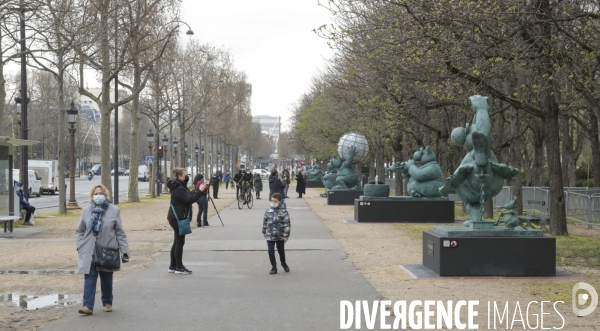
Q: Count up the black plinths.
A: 4